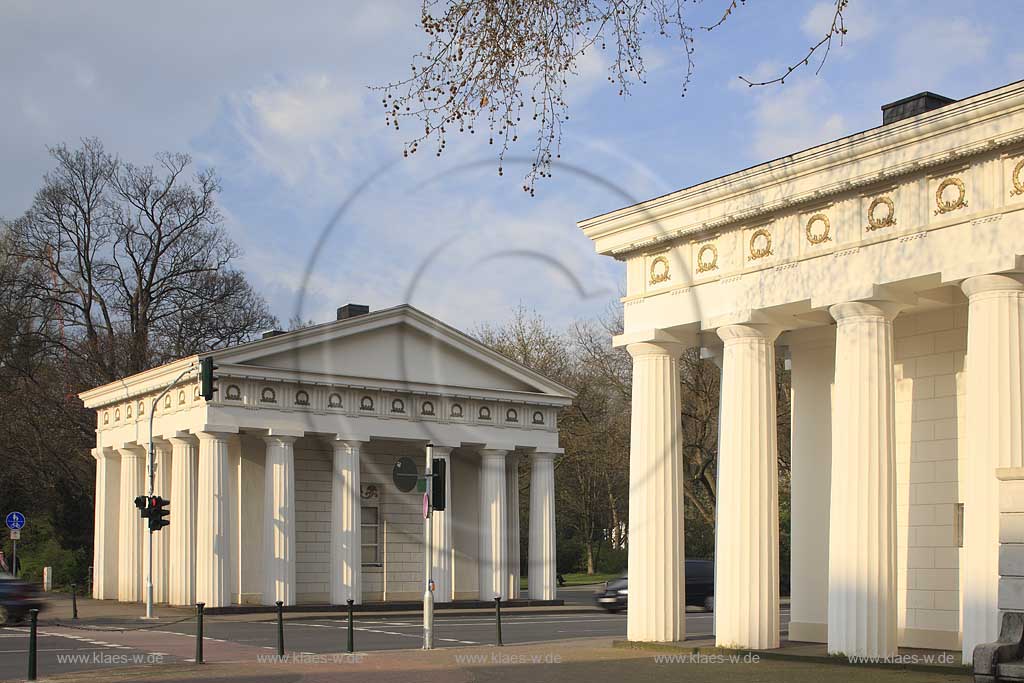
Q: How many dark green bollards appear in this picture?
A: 6